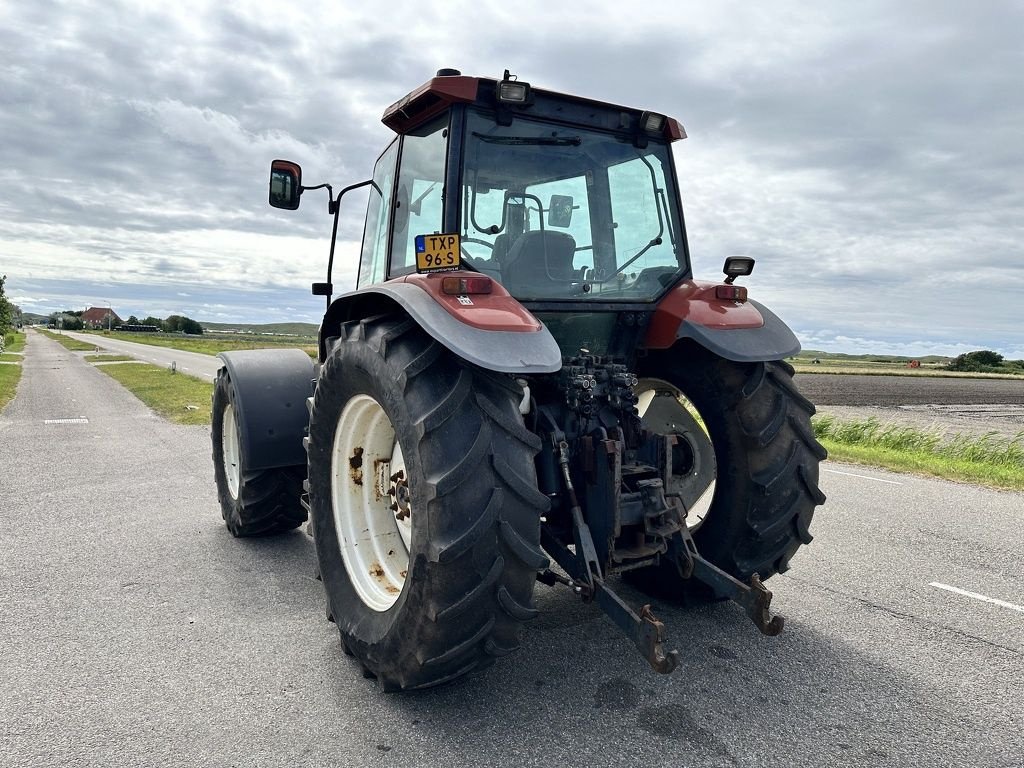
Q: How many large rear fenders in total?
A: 2